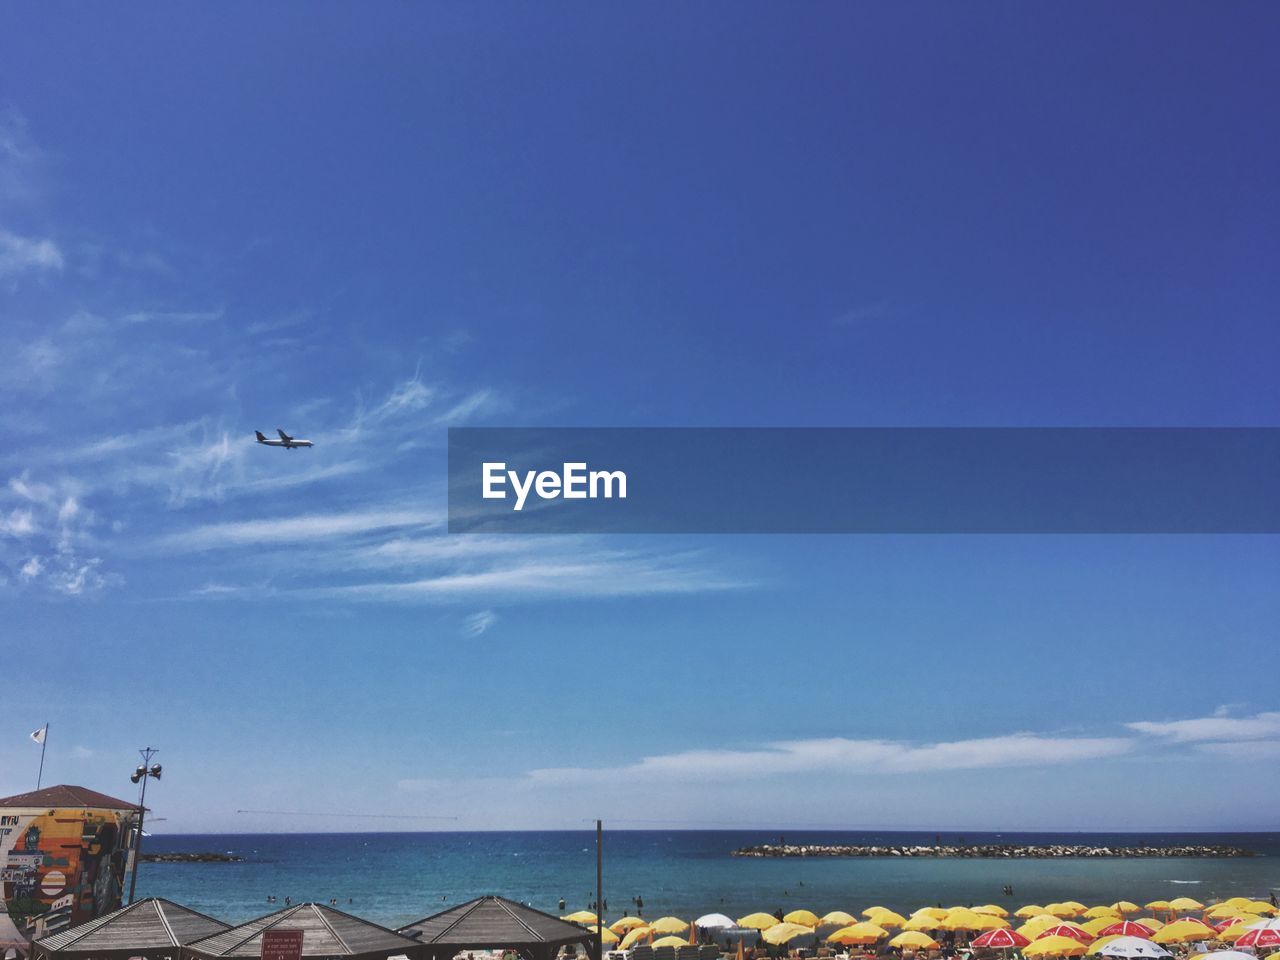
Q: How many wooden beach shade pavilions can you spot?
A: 3